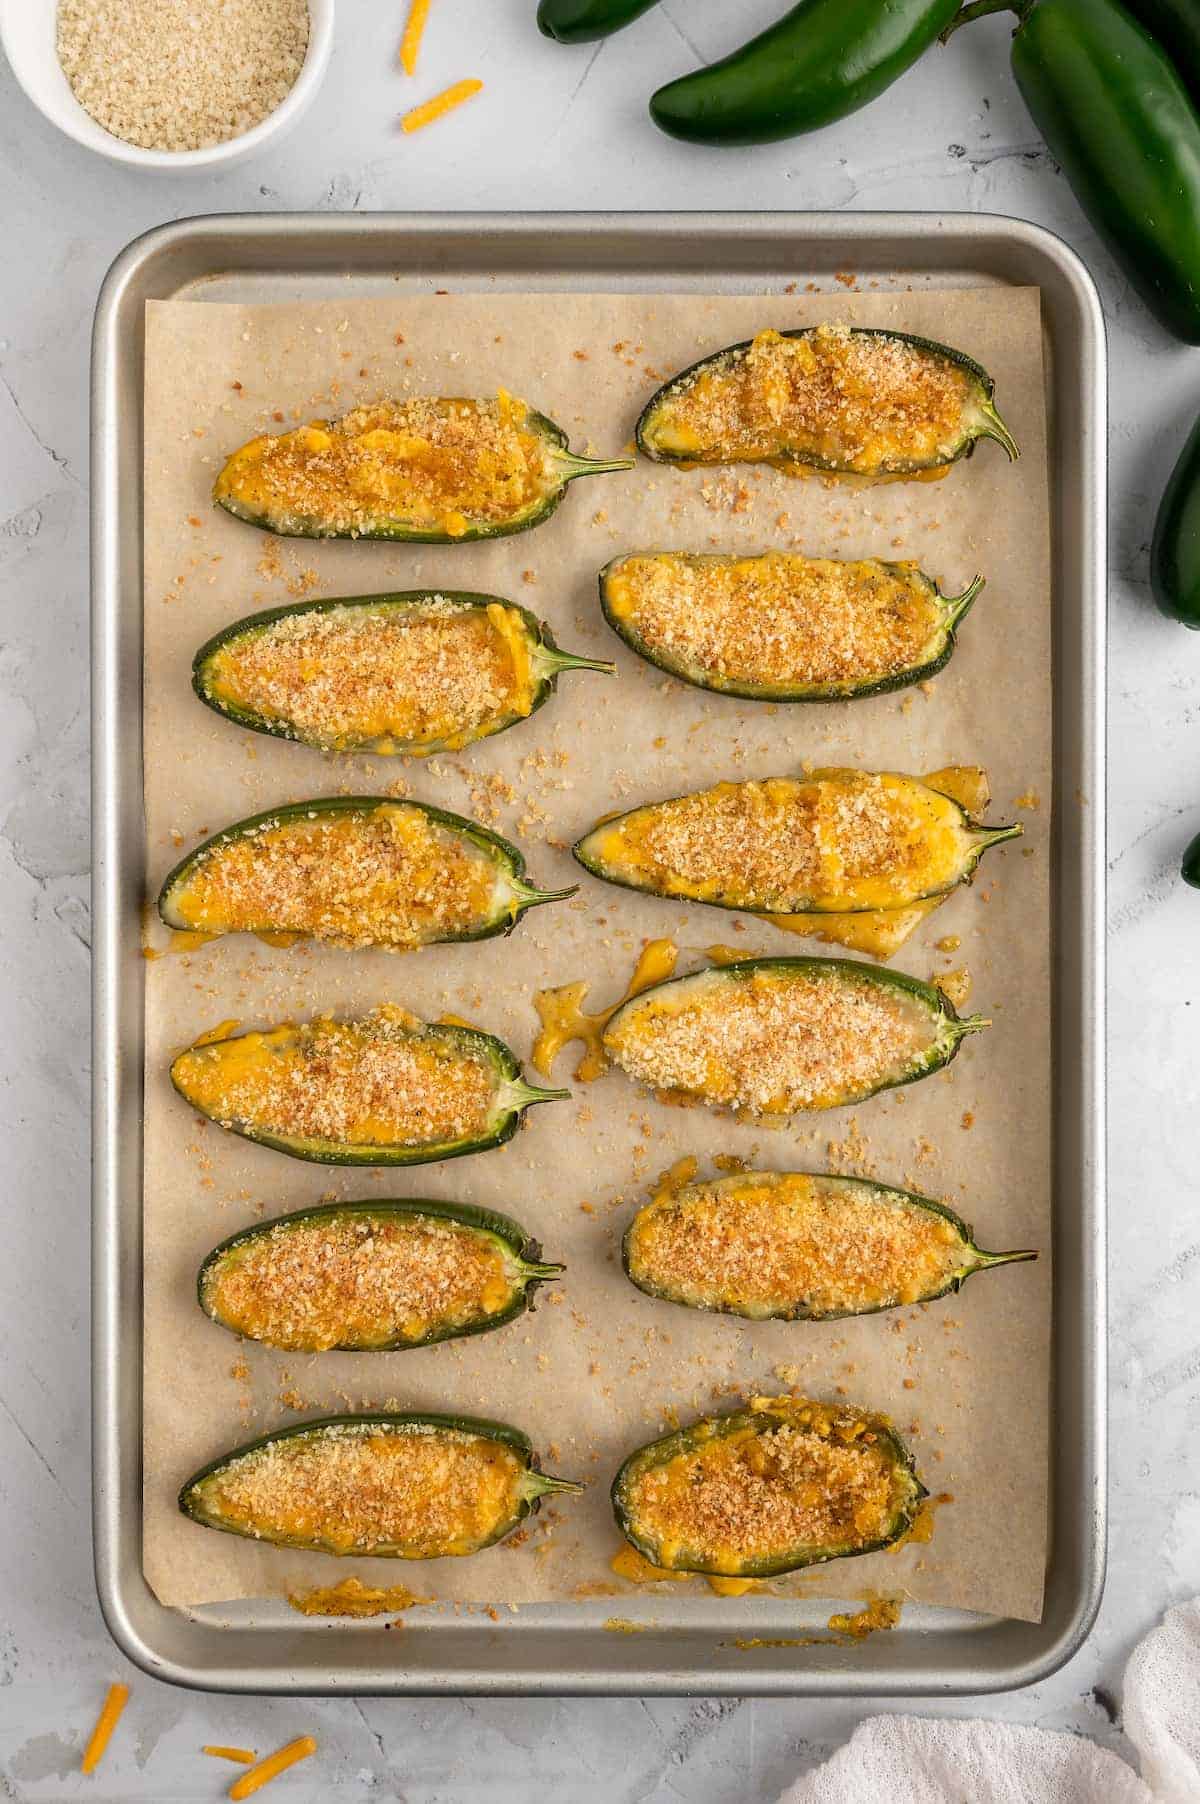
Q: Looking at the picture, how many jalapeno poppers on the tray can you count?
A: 12